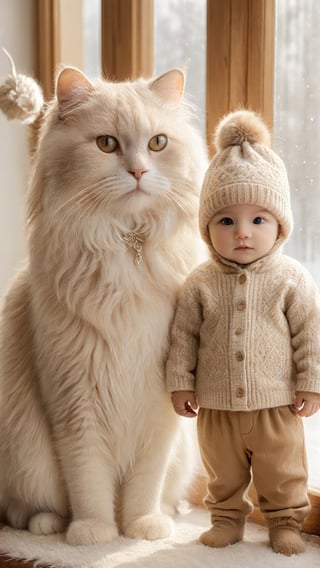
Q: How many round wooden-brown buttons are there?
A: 5